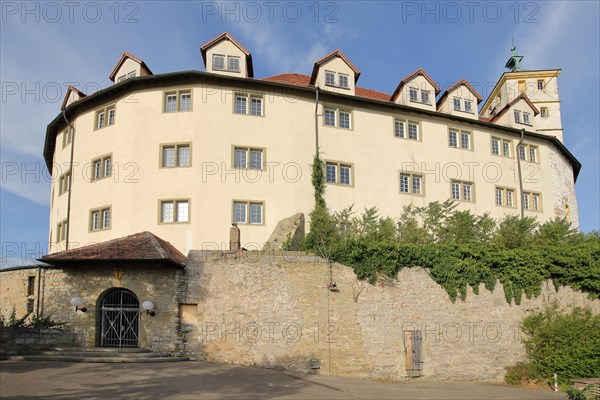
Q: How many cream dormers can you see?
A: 7